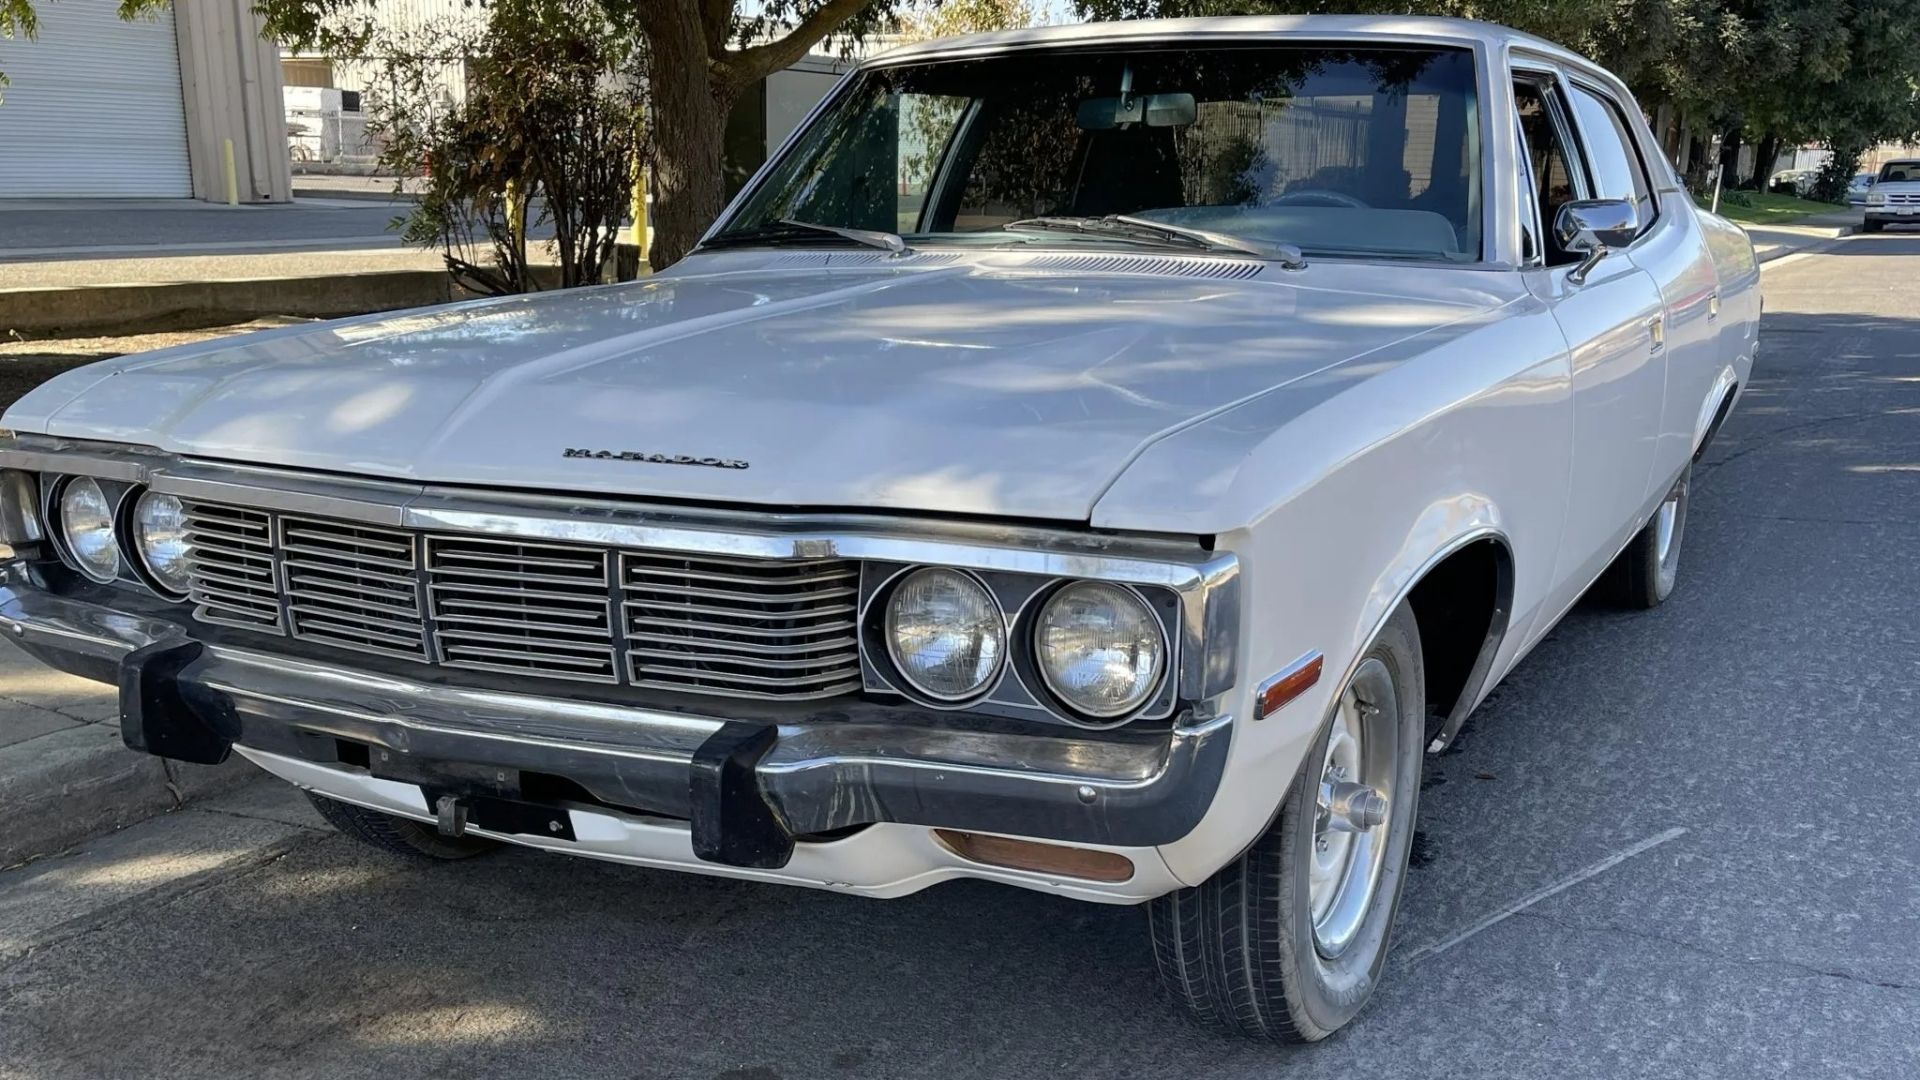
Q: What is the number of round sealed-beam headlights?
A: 4